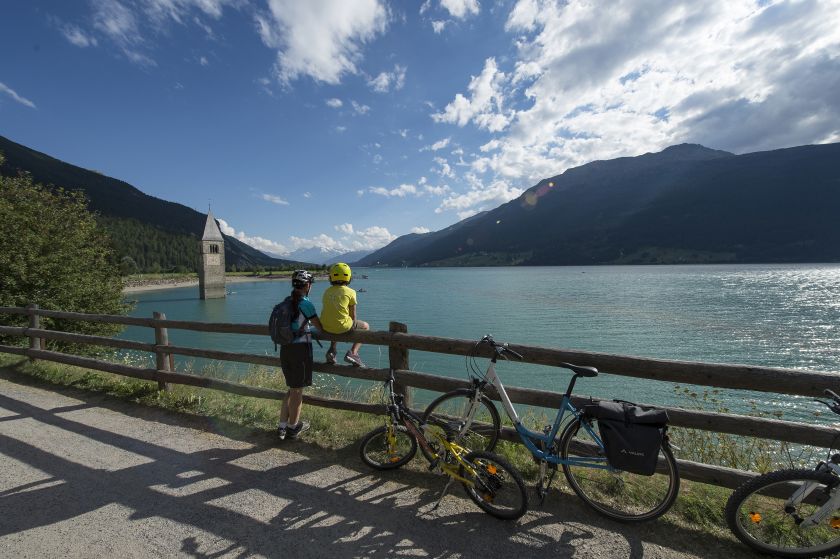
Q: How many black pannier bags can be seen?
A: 1